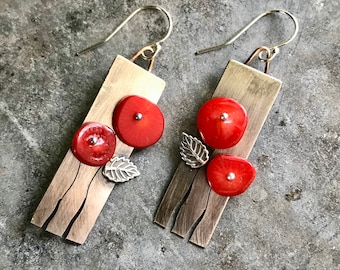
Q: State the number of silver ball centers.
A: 4